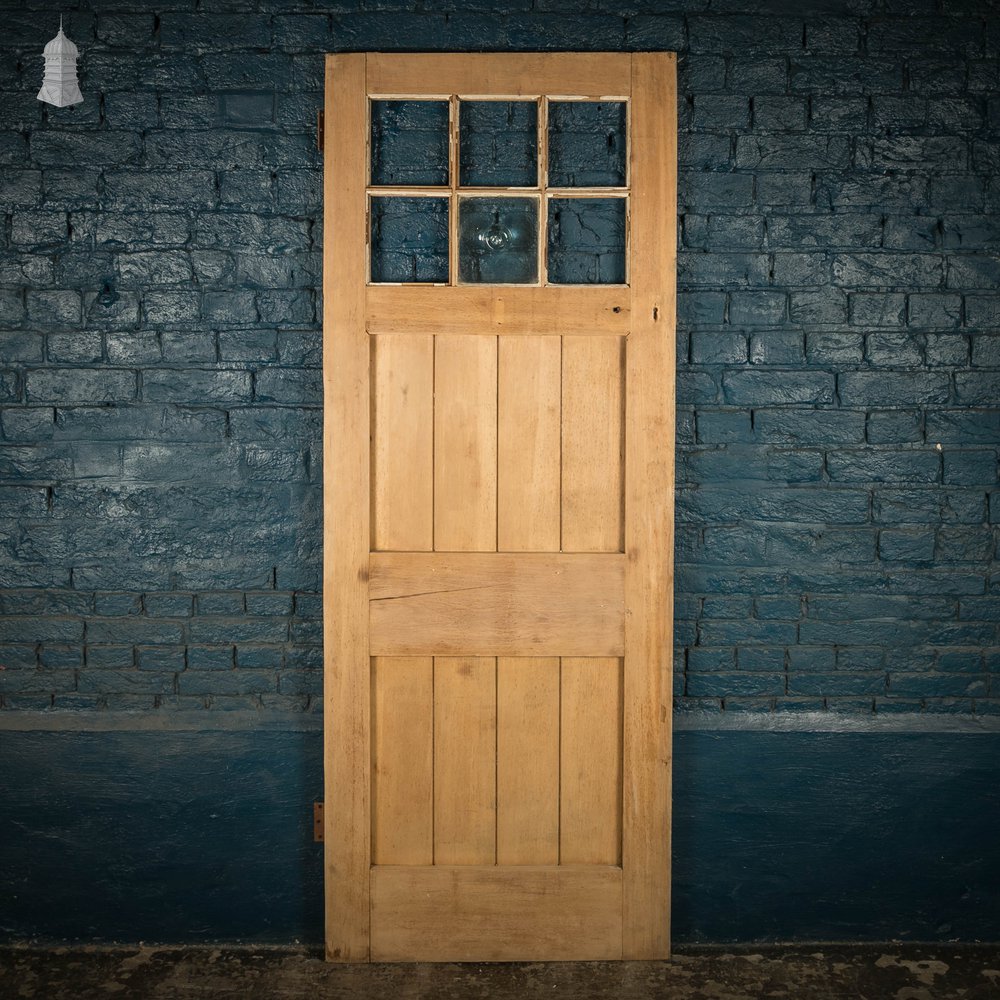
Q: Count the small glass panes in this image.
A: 6